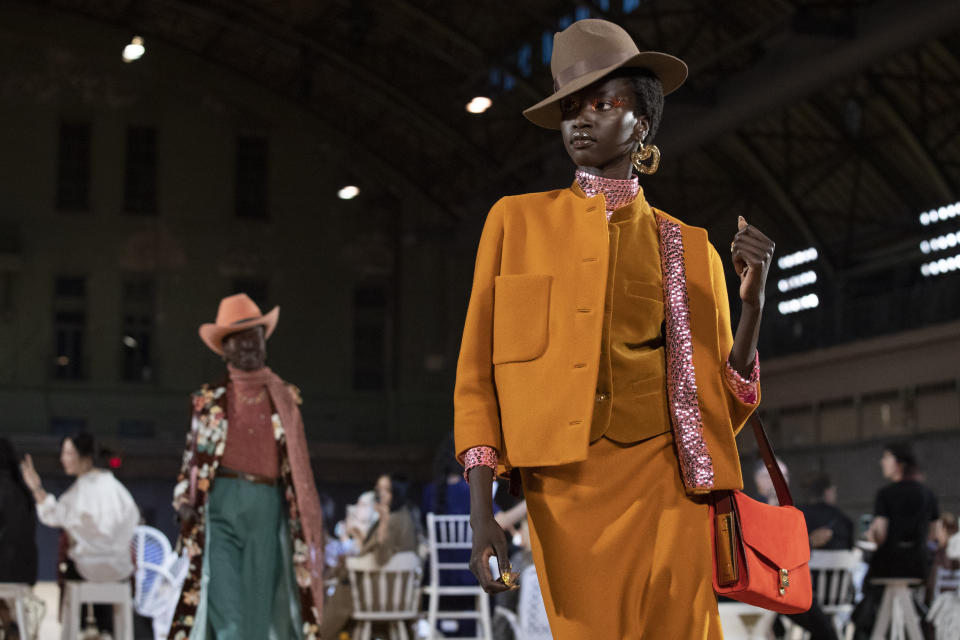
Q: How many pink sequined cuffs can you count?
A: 2